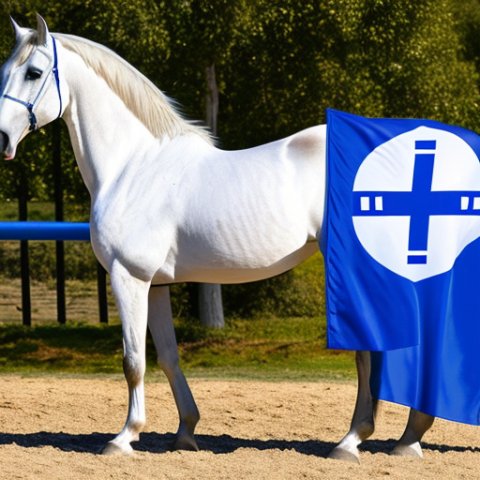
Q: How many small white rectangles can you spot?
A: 4